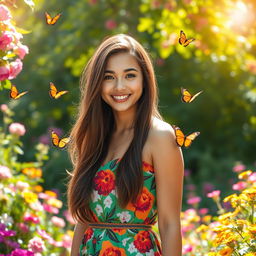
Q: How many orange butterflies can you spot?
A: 7